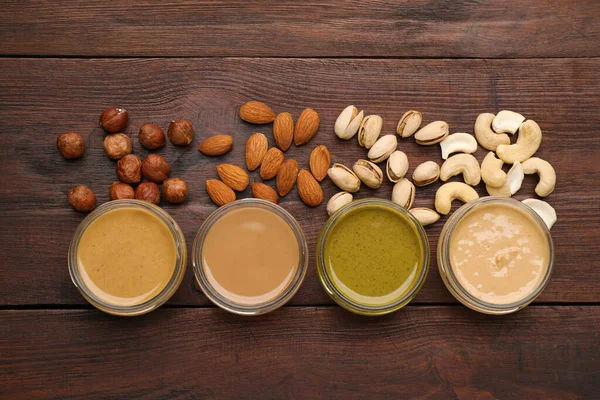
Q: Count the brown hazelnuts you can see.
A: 11